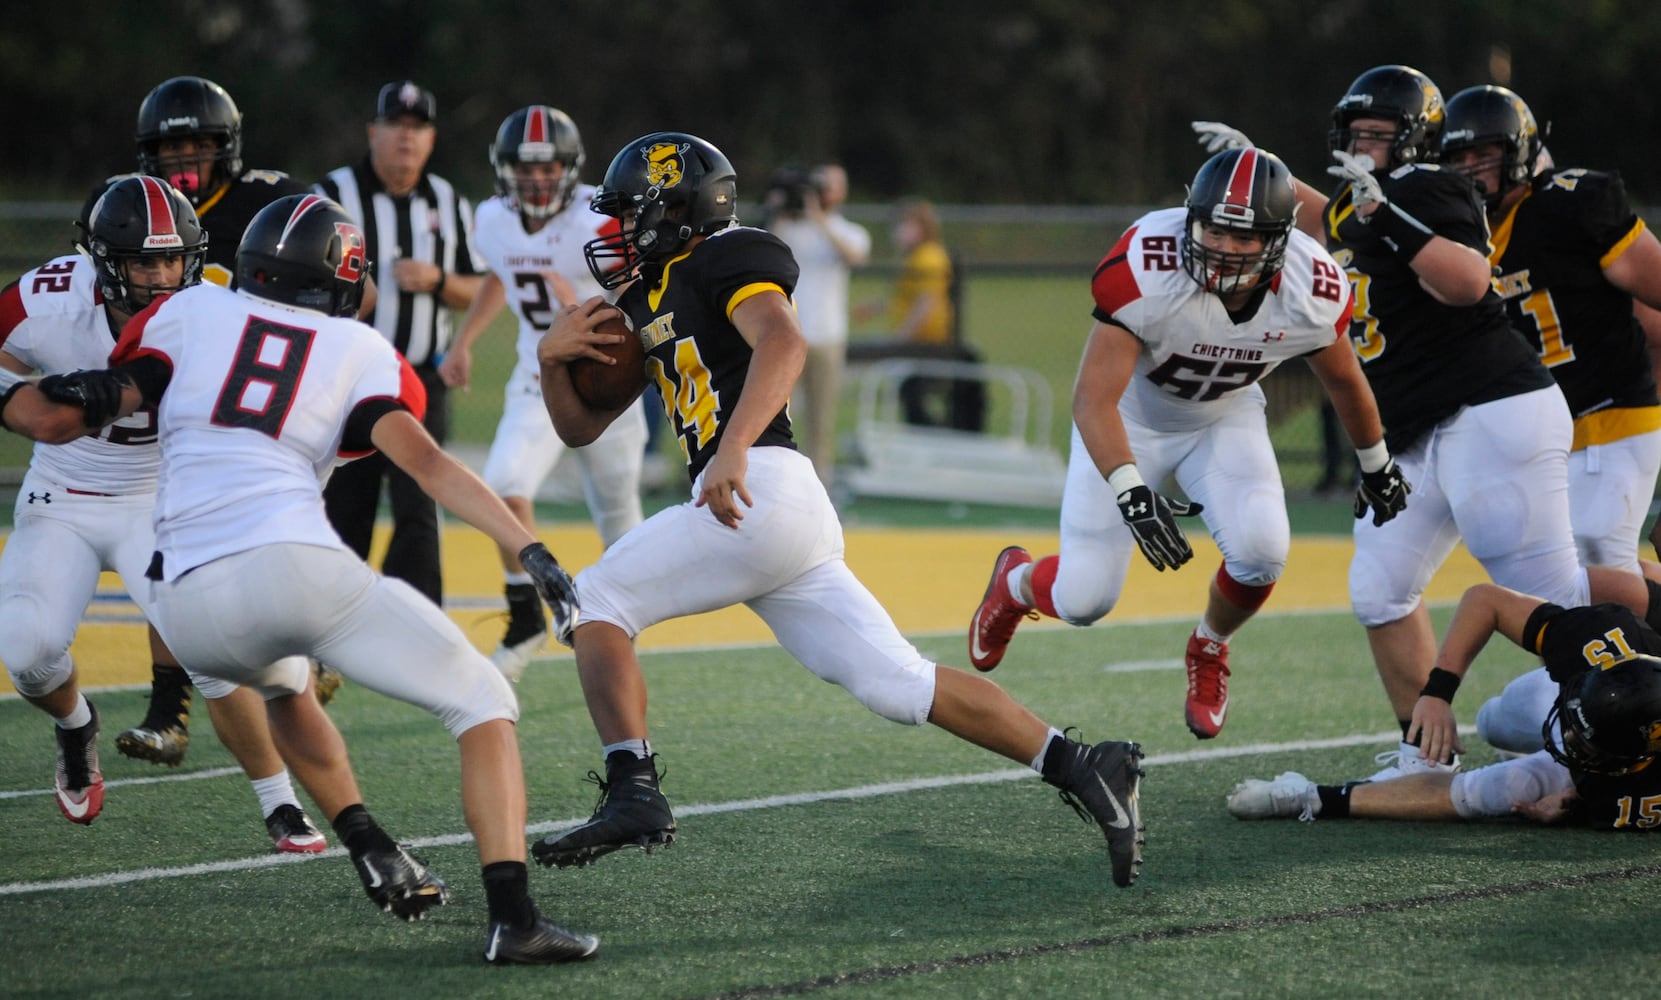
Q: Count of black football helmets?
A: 9